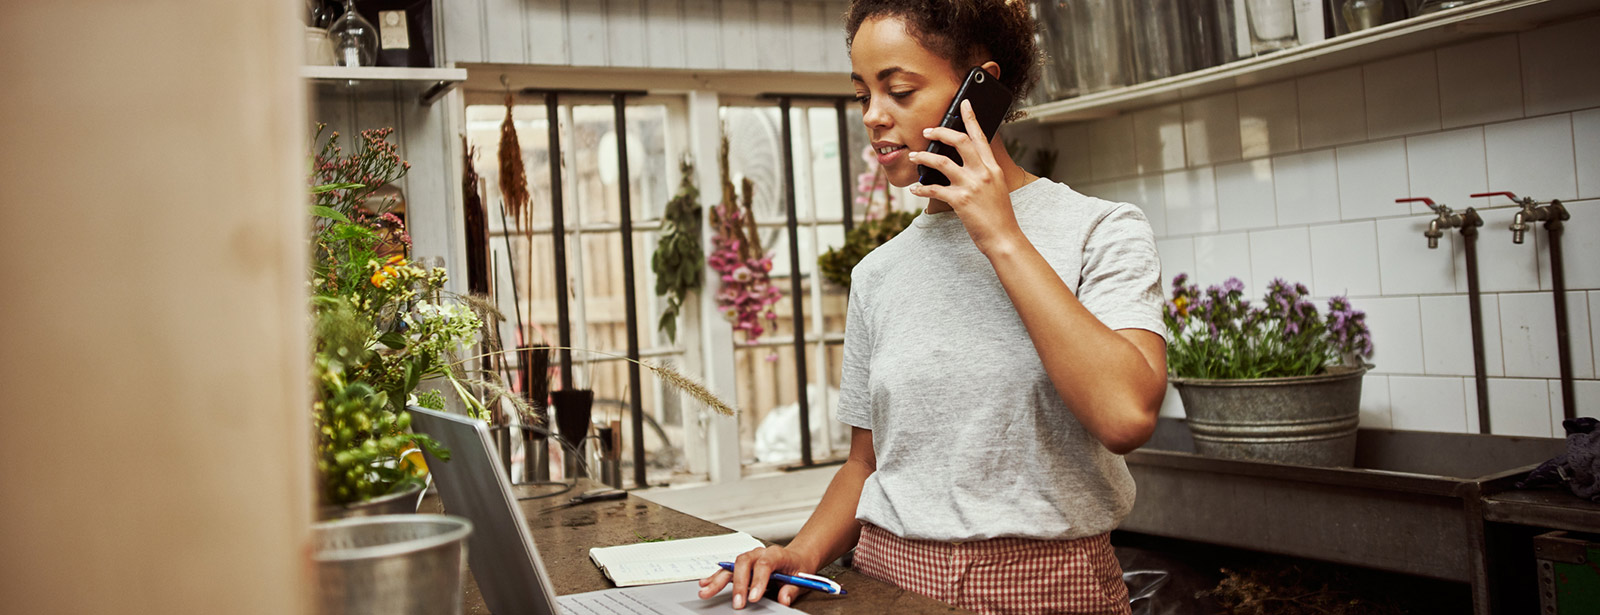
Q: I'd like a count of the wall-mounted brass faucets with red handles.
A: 2